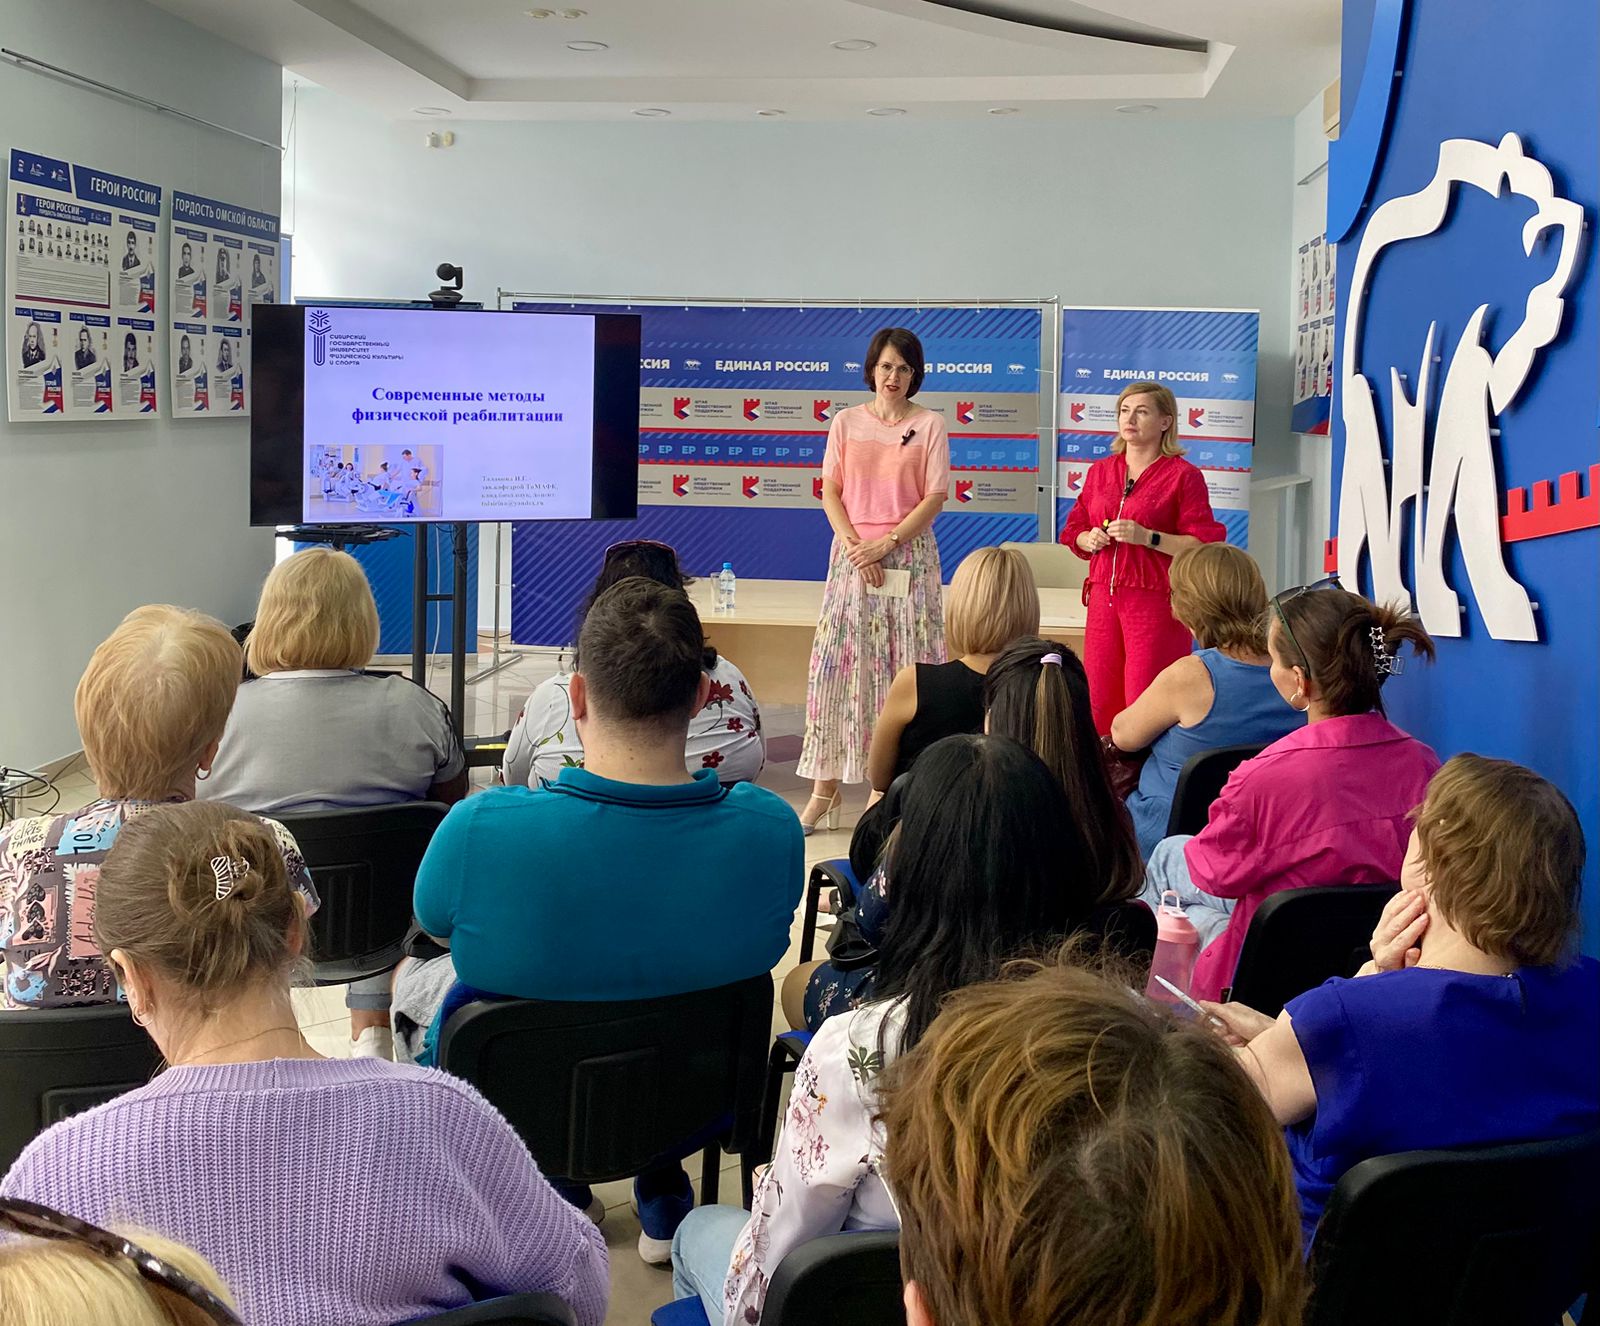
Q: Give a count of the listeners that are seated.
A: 13